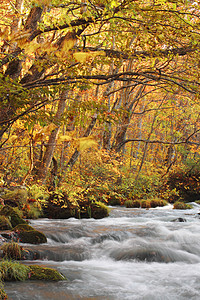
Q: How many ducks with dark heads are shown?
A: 0